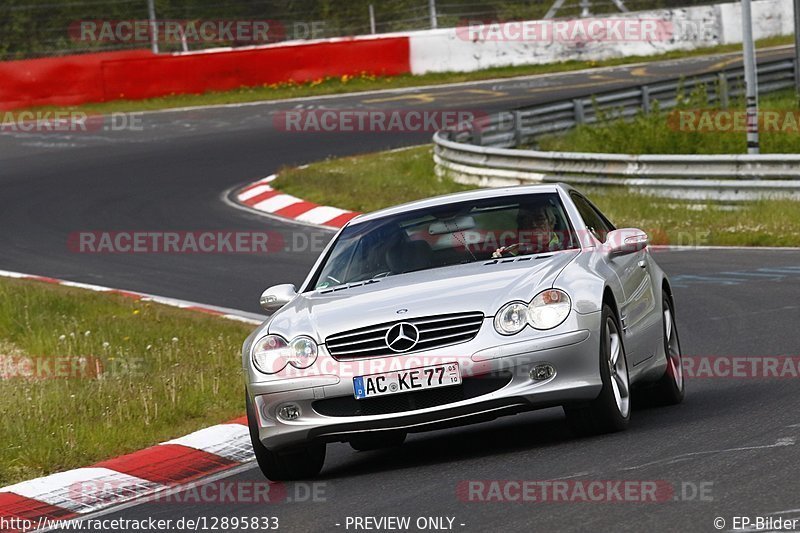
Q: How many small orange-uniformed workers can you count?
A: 0